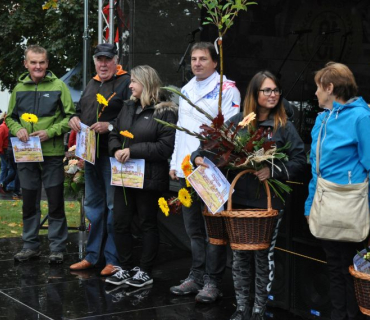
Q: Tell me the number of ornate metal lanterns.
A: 0